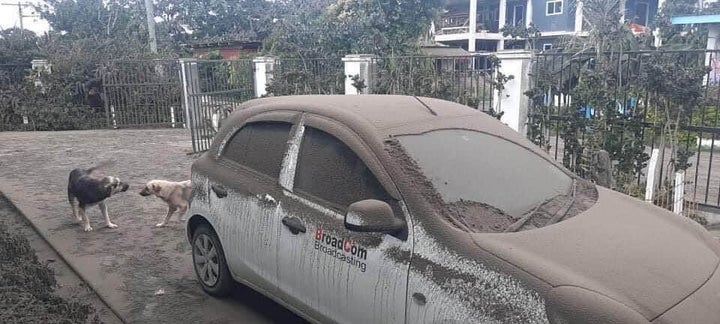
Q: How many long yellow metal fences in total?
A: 0